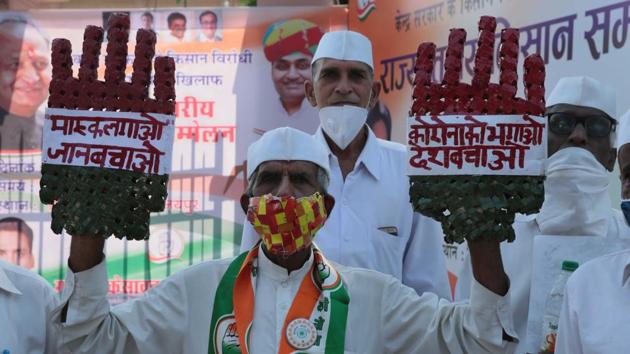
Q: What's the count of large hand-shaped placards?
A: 2